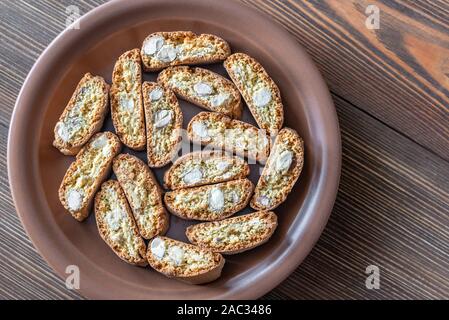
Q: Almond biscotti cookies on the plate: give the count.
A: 15